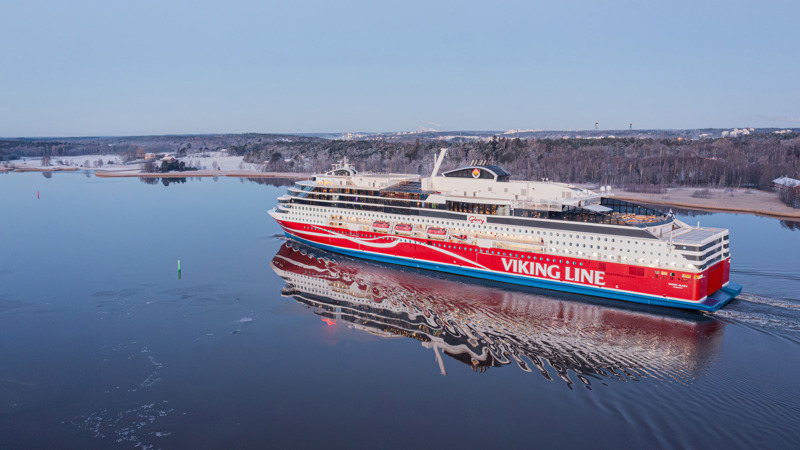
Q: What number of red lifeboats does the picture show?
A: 3